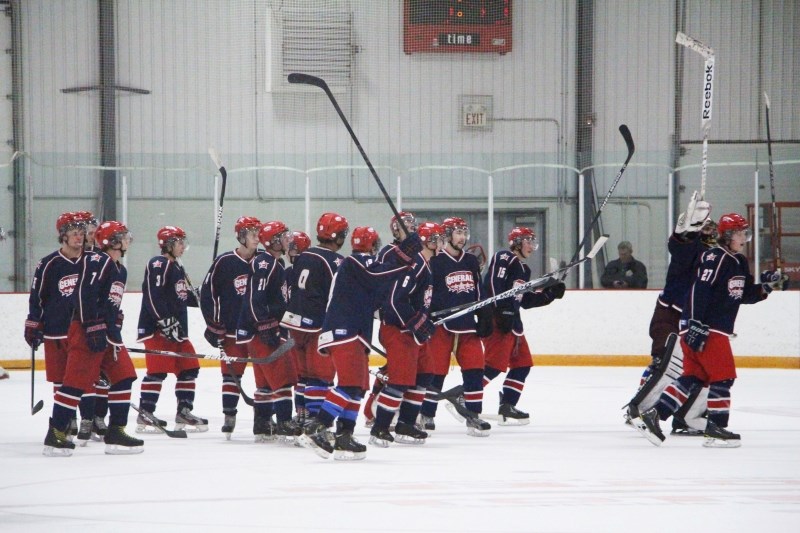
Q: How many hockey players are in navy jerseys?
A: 15